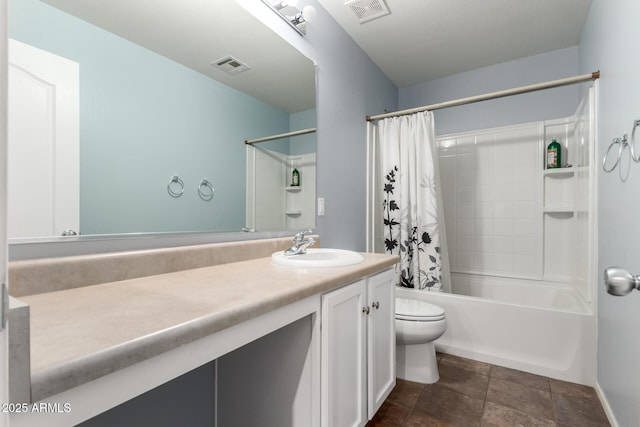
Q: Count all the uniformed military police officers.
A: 0